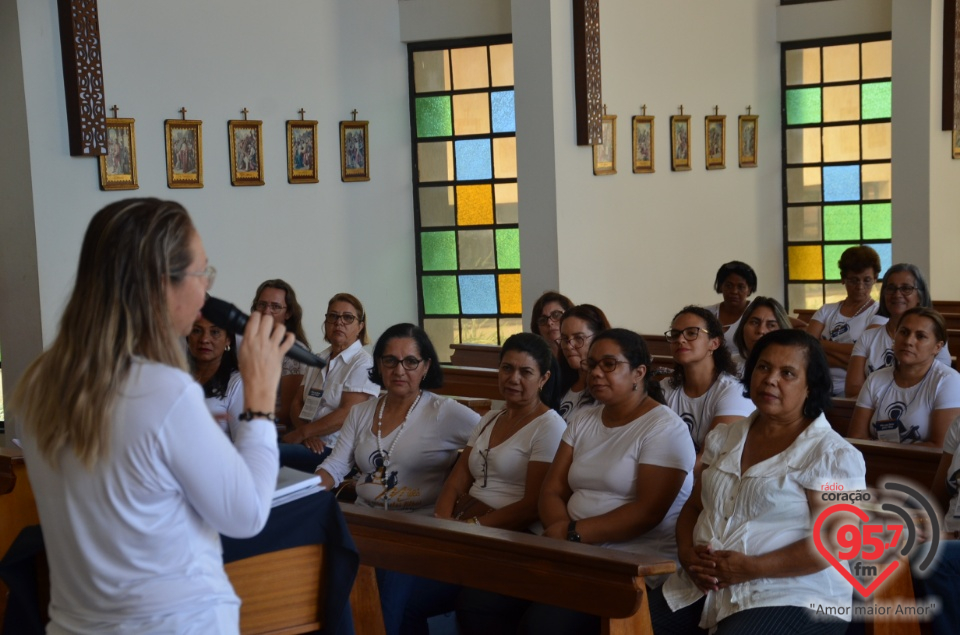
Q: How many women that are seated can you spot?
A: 15